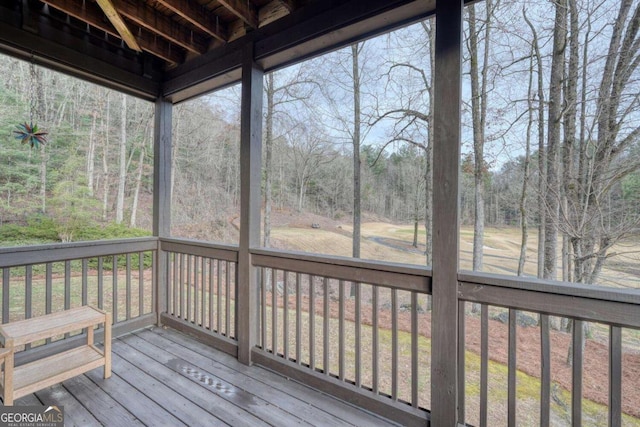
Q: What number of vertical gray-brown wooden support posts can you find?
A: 3